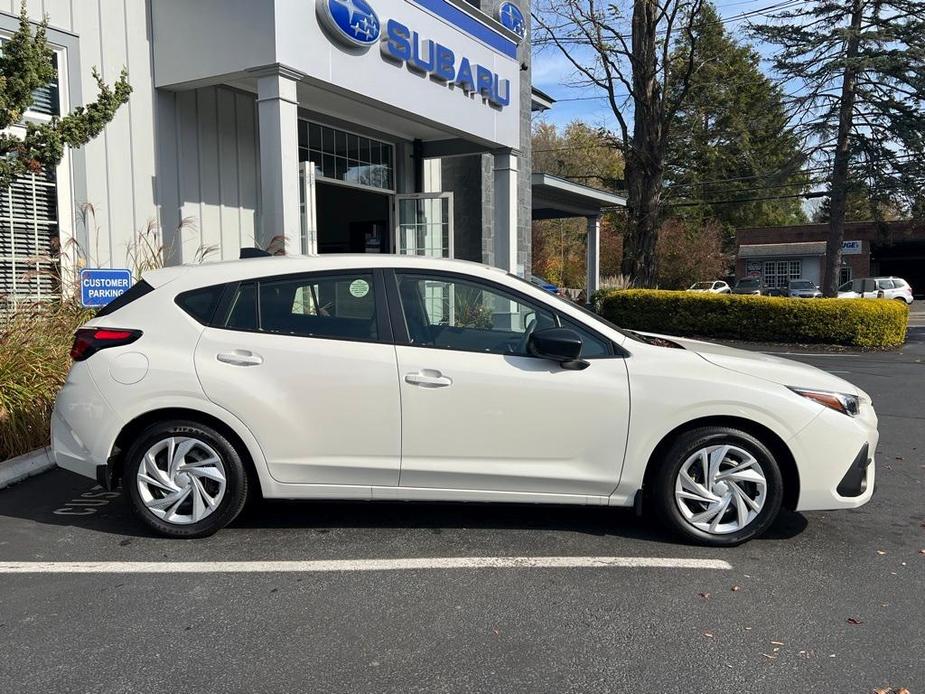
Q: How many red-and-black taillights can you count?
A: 1